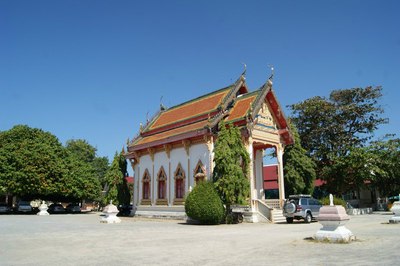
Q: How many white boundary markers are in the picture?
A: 4